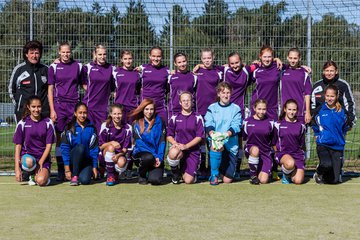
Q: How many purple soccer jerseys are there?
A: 14